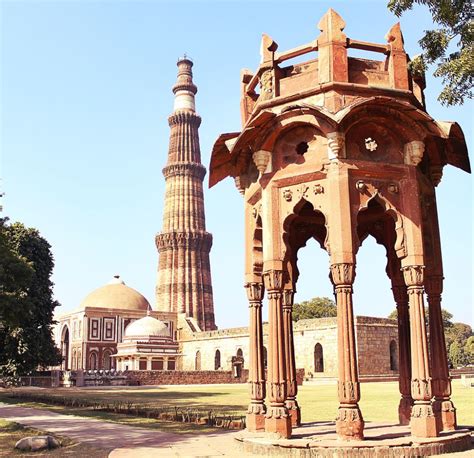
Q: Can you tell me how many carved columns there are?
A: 7